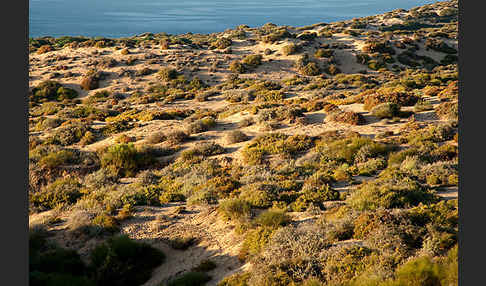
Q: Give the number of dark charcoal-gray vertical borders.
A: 2